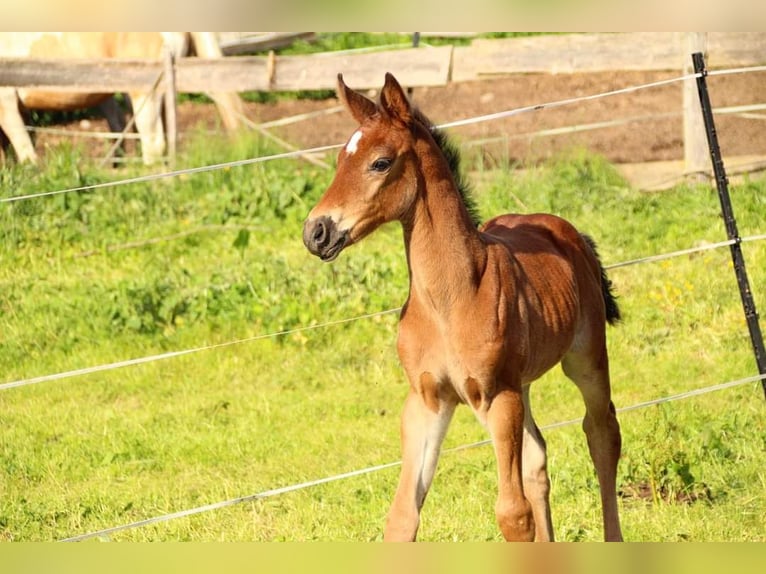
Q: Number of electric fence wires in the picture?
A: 3